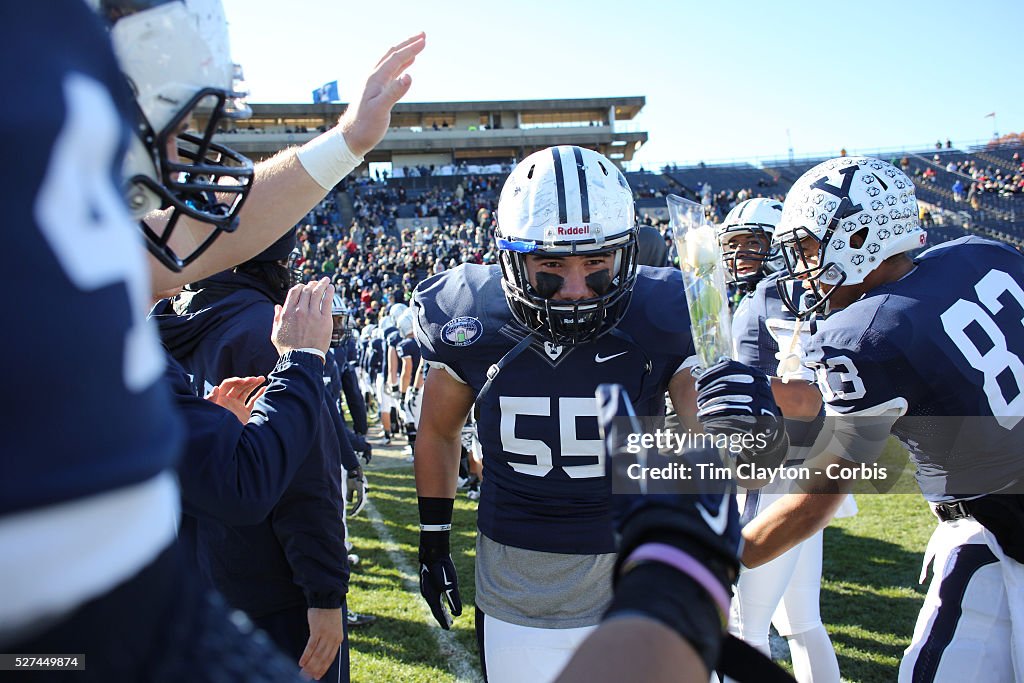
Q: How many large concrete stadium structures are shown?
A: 1